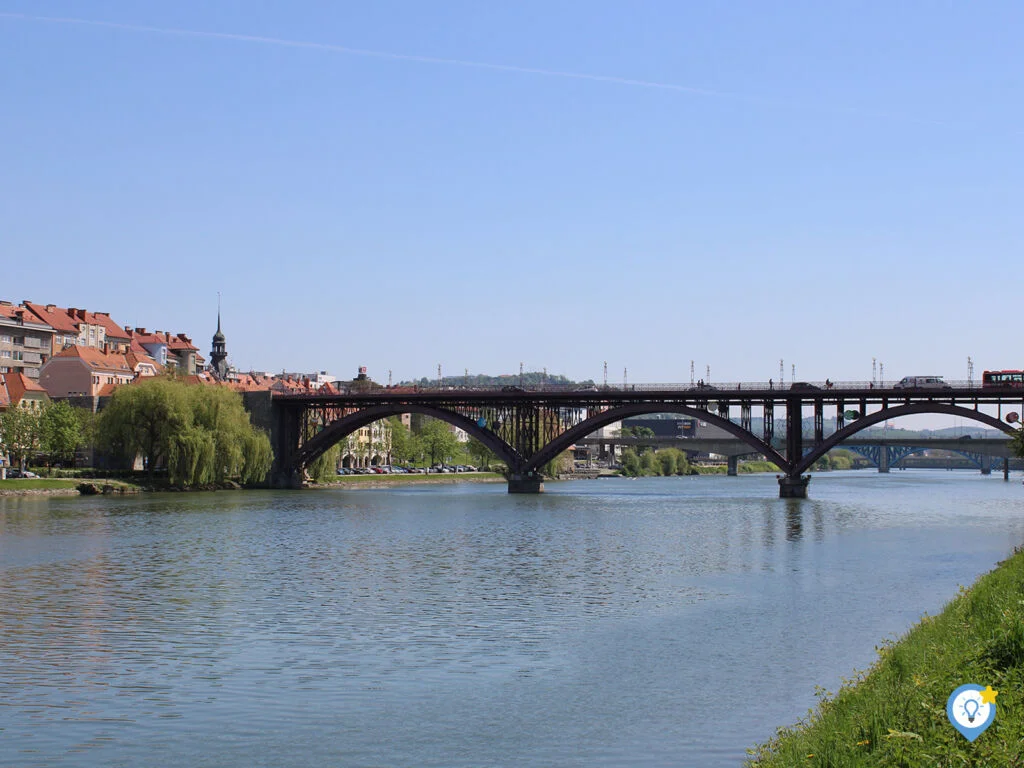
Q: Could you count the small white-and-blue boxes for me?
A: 0